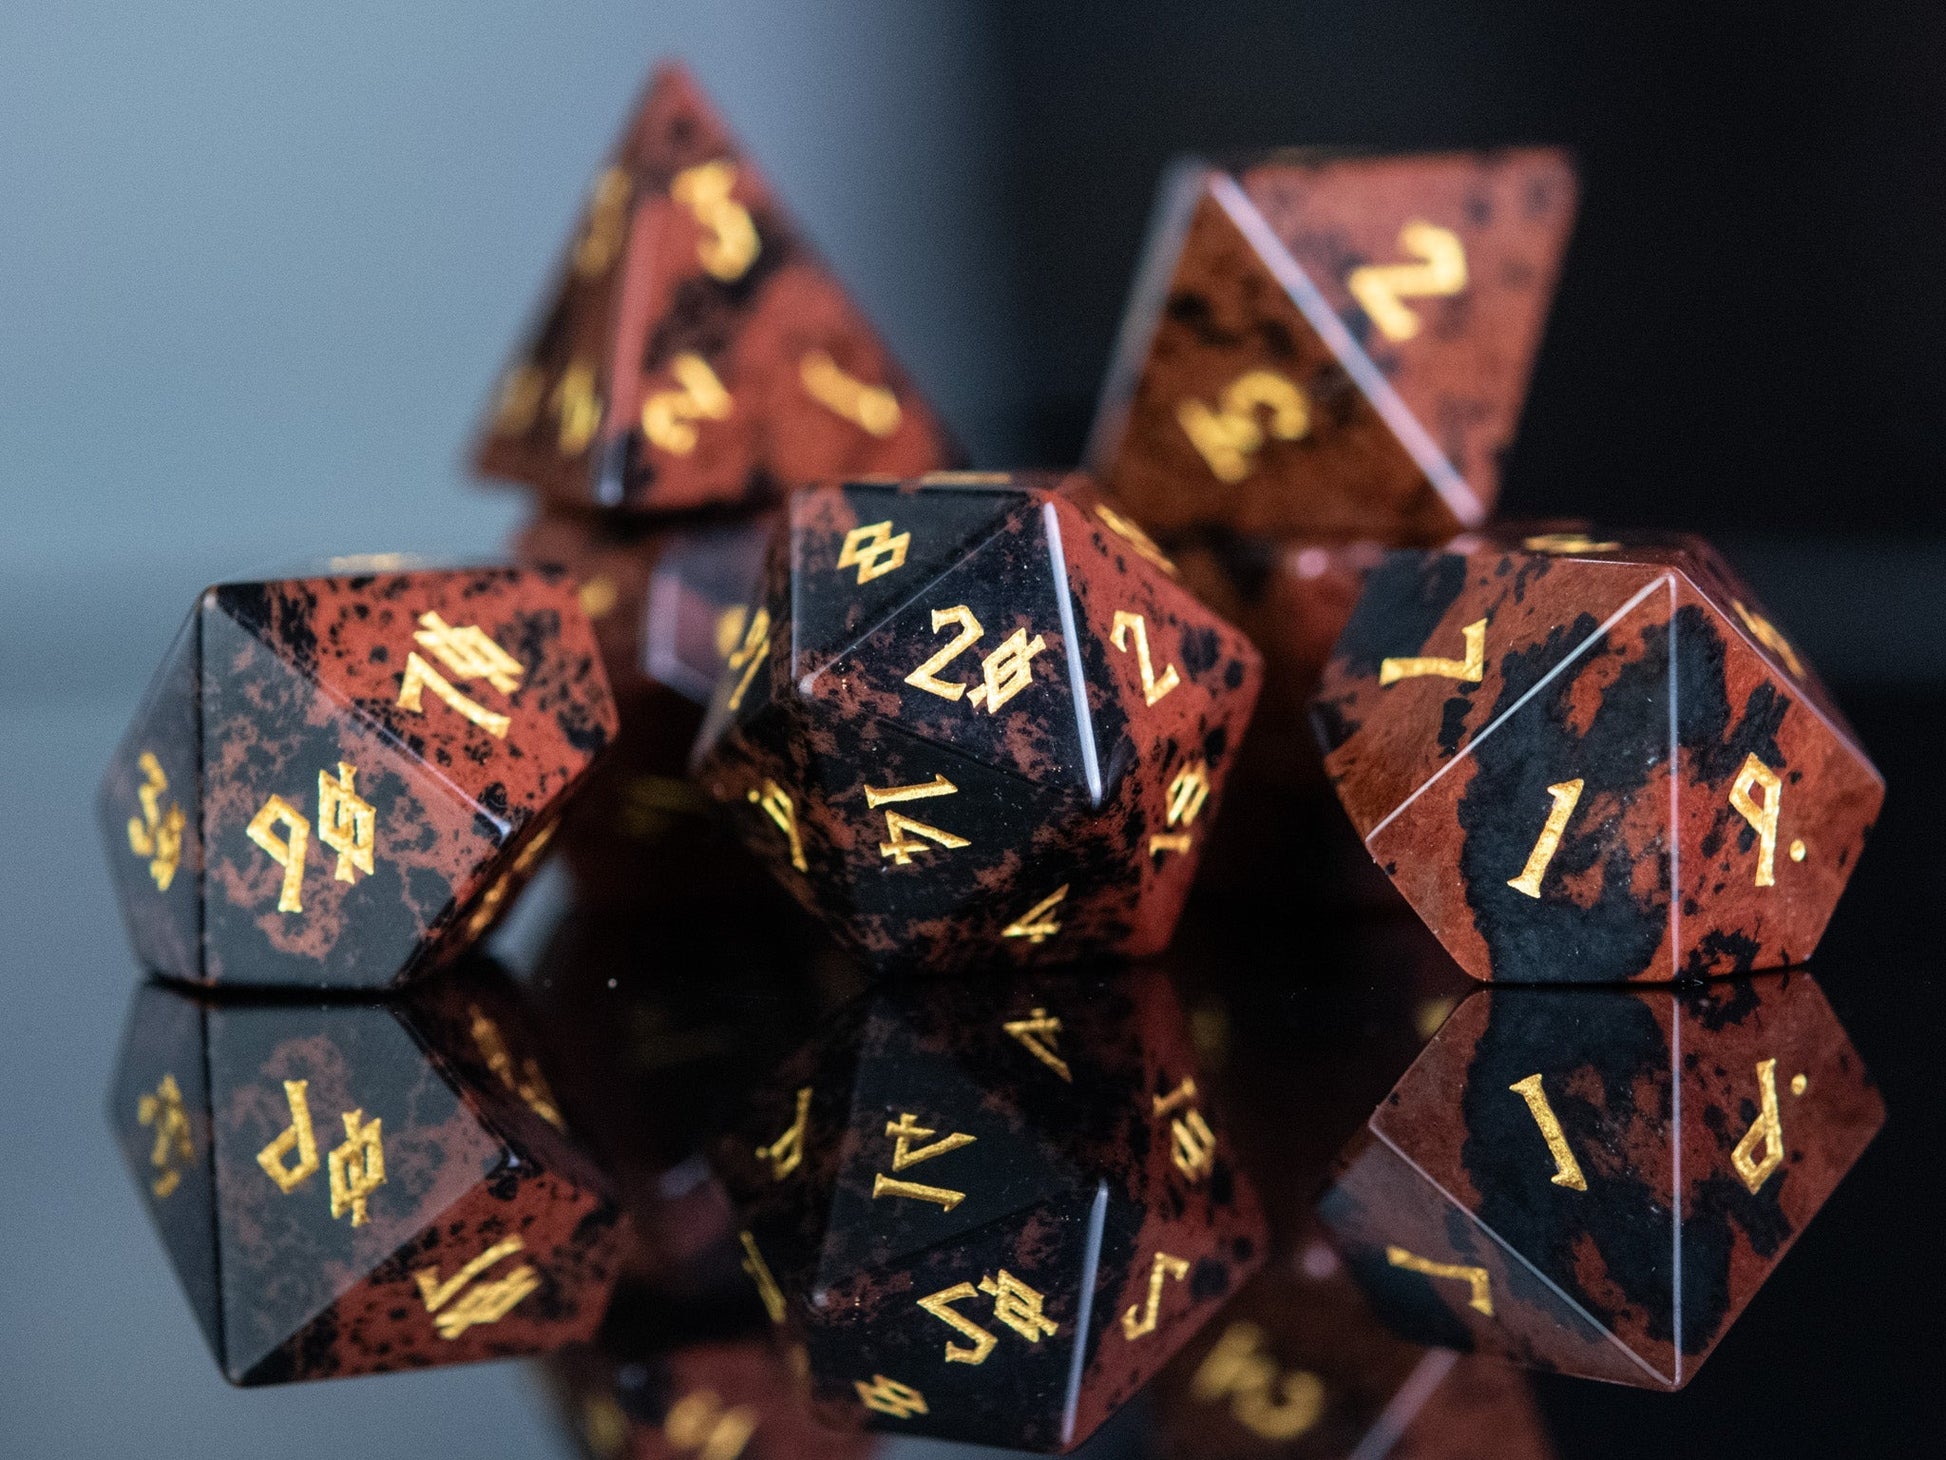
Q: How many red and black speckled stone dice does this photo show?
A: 7